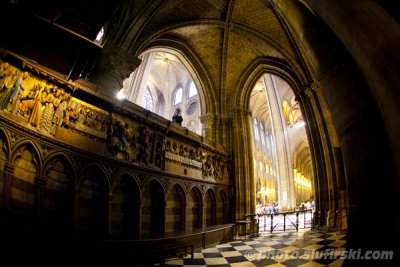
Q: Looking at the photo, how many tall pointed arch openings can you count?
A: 2